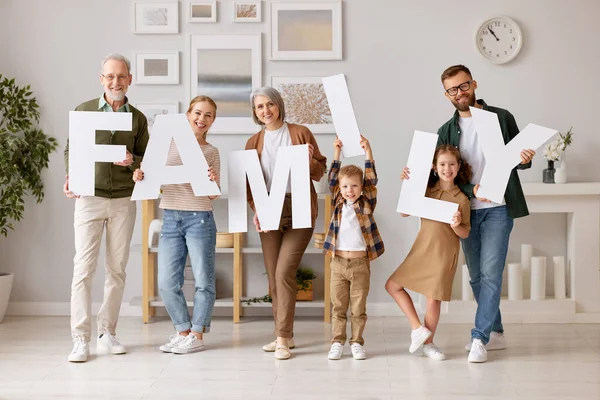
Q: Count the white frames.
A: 8